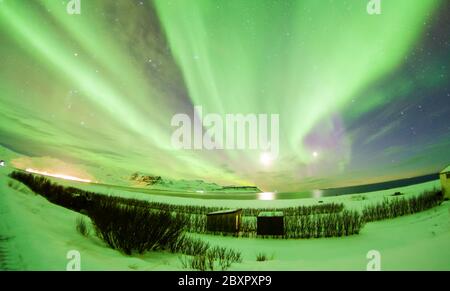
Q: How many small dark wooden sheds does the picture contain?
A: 2